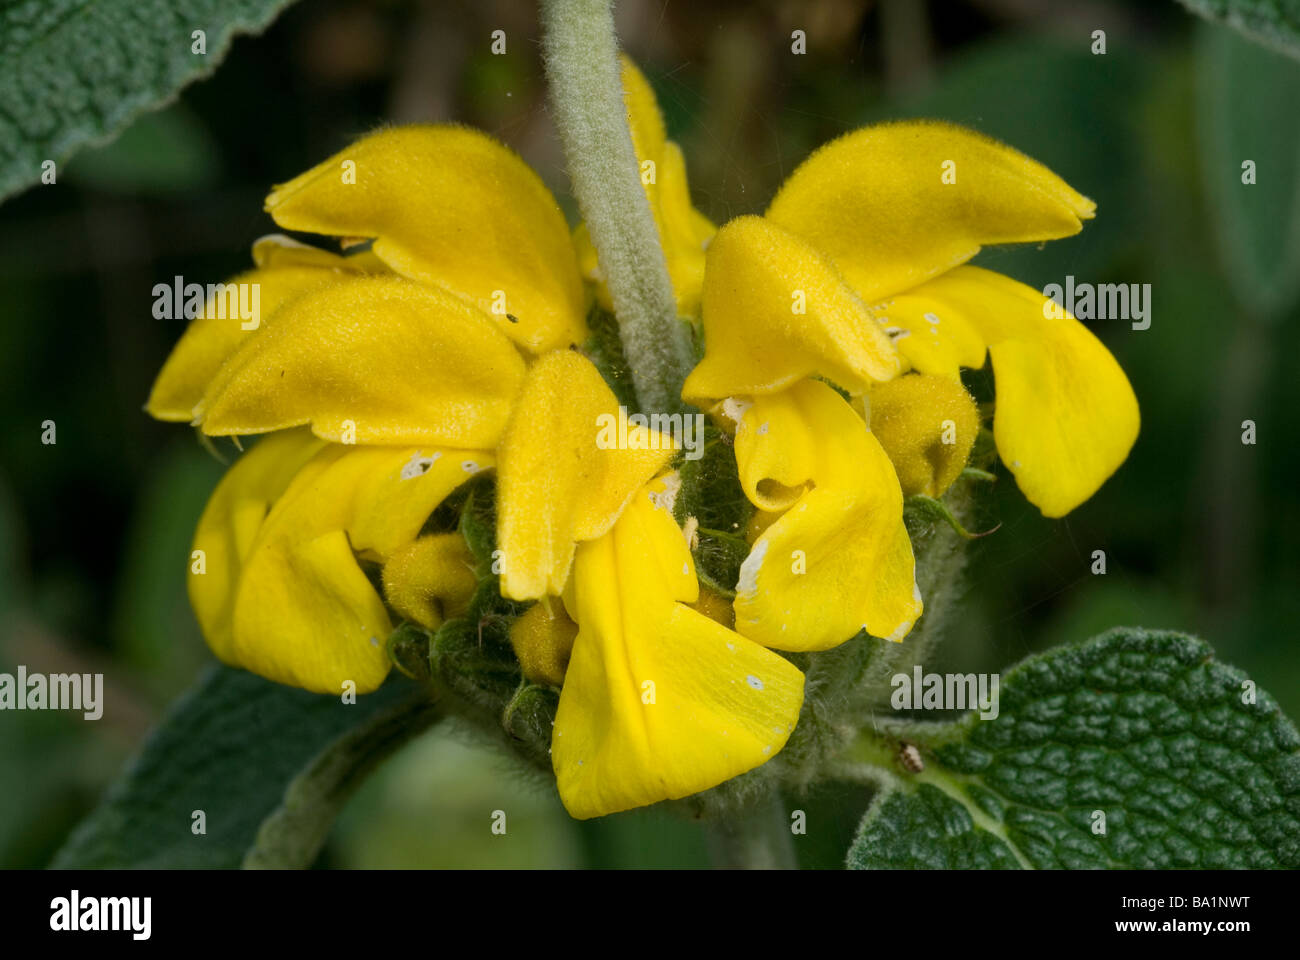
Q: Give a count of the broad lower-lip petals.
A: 5